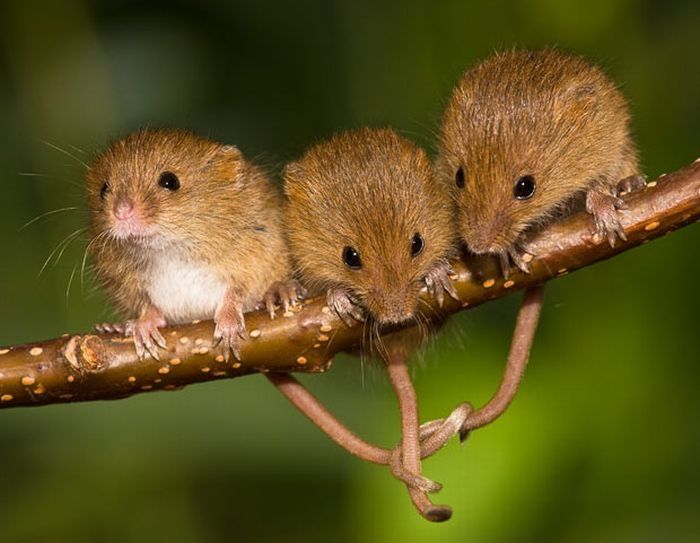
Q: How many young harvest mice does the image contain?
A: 3